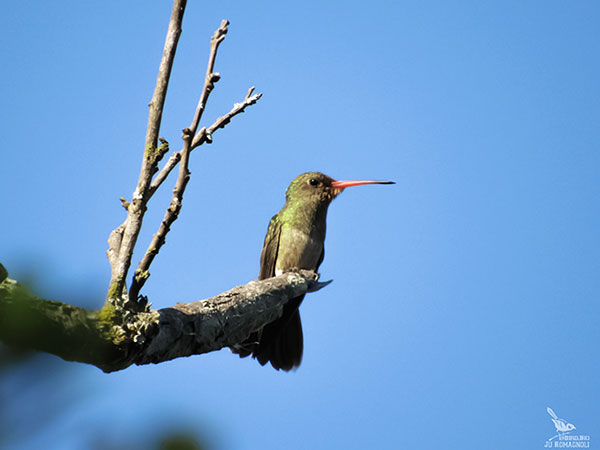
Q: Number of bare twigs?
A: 3